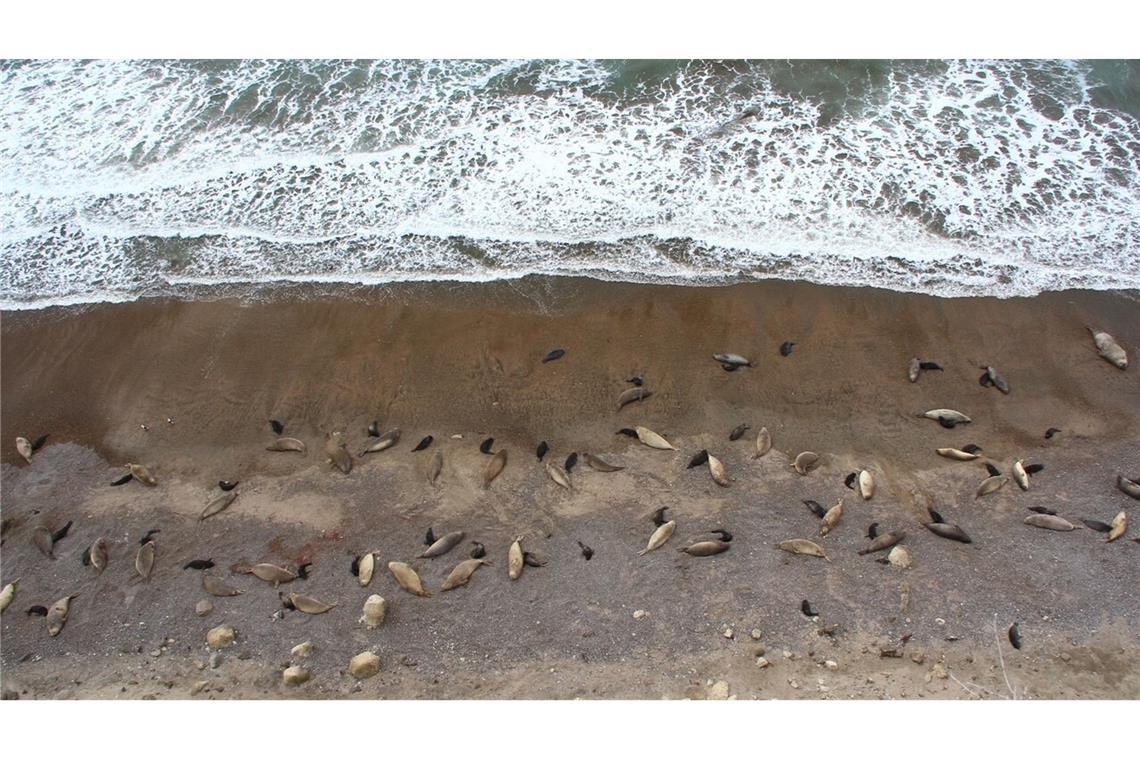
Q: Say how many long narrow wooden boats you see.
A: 0